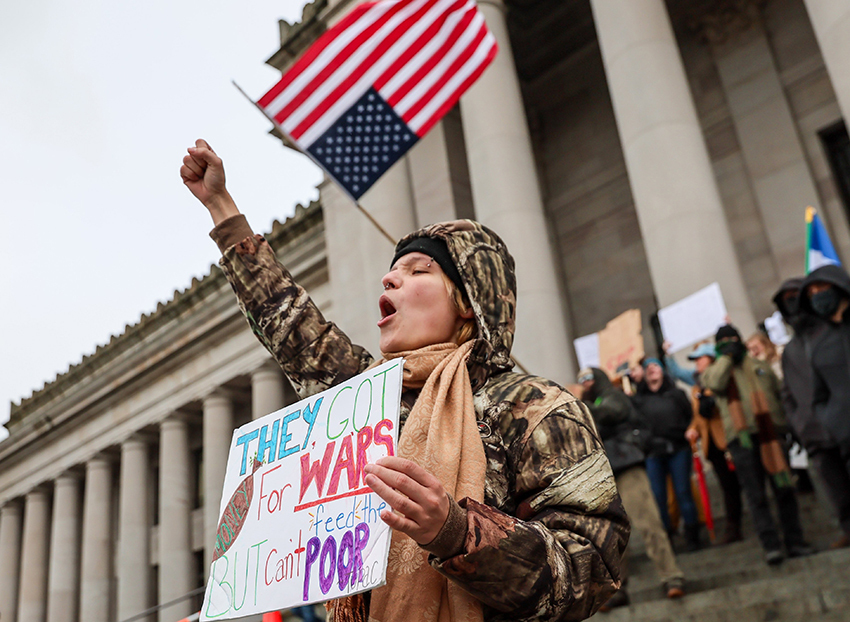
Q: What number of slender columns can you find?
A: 8